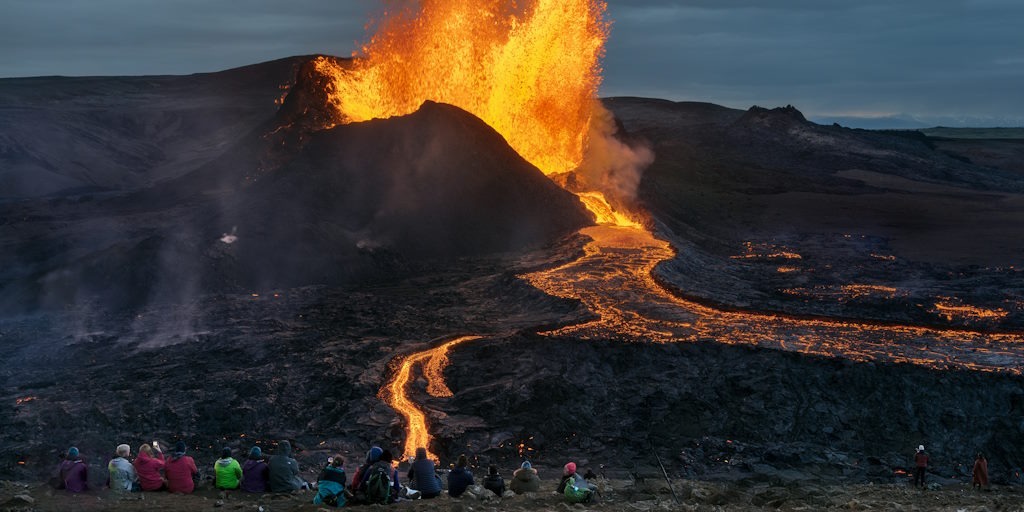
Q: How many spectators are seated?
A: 15